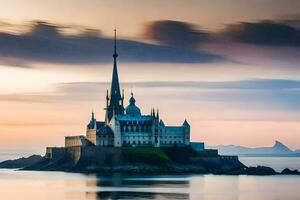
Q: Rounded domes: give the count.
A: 1